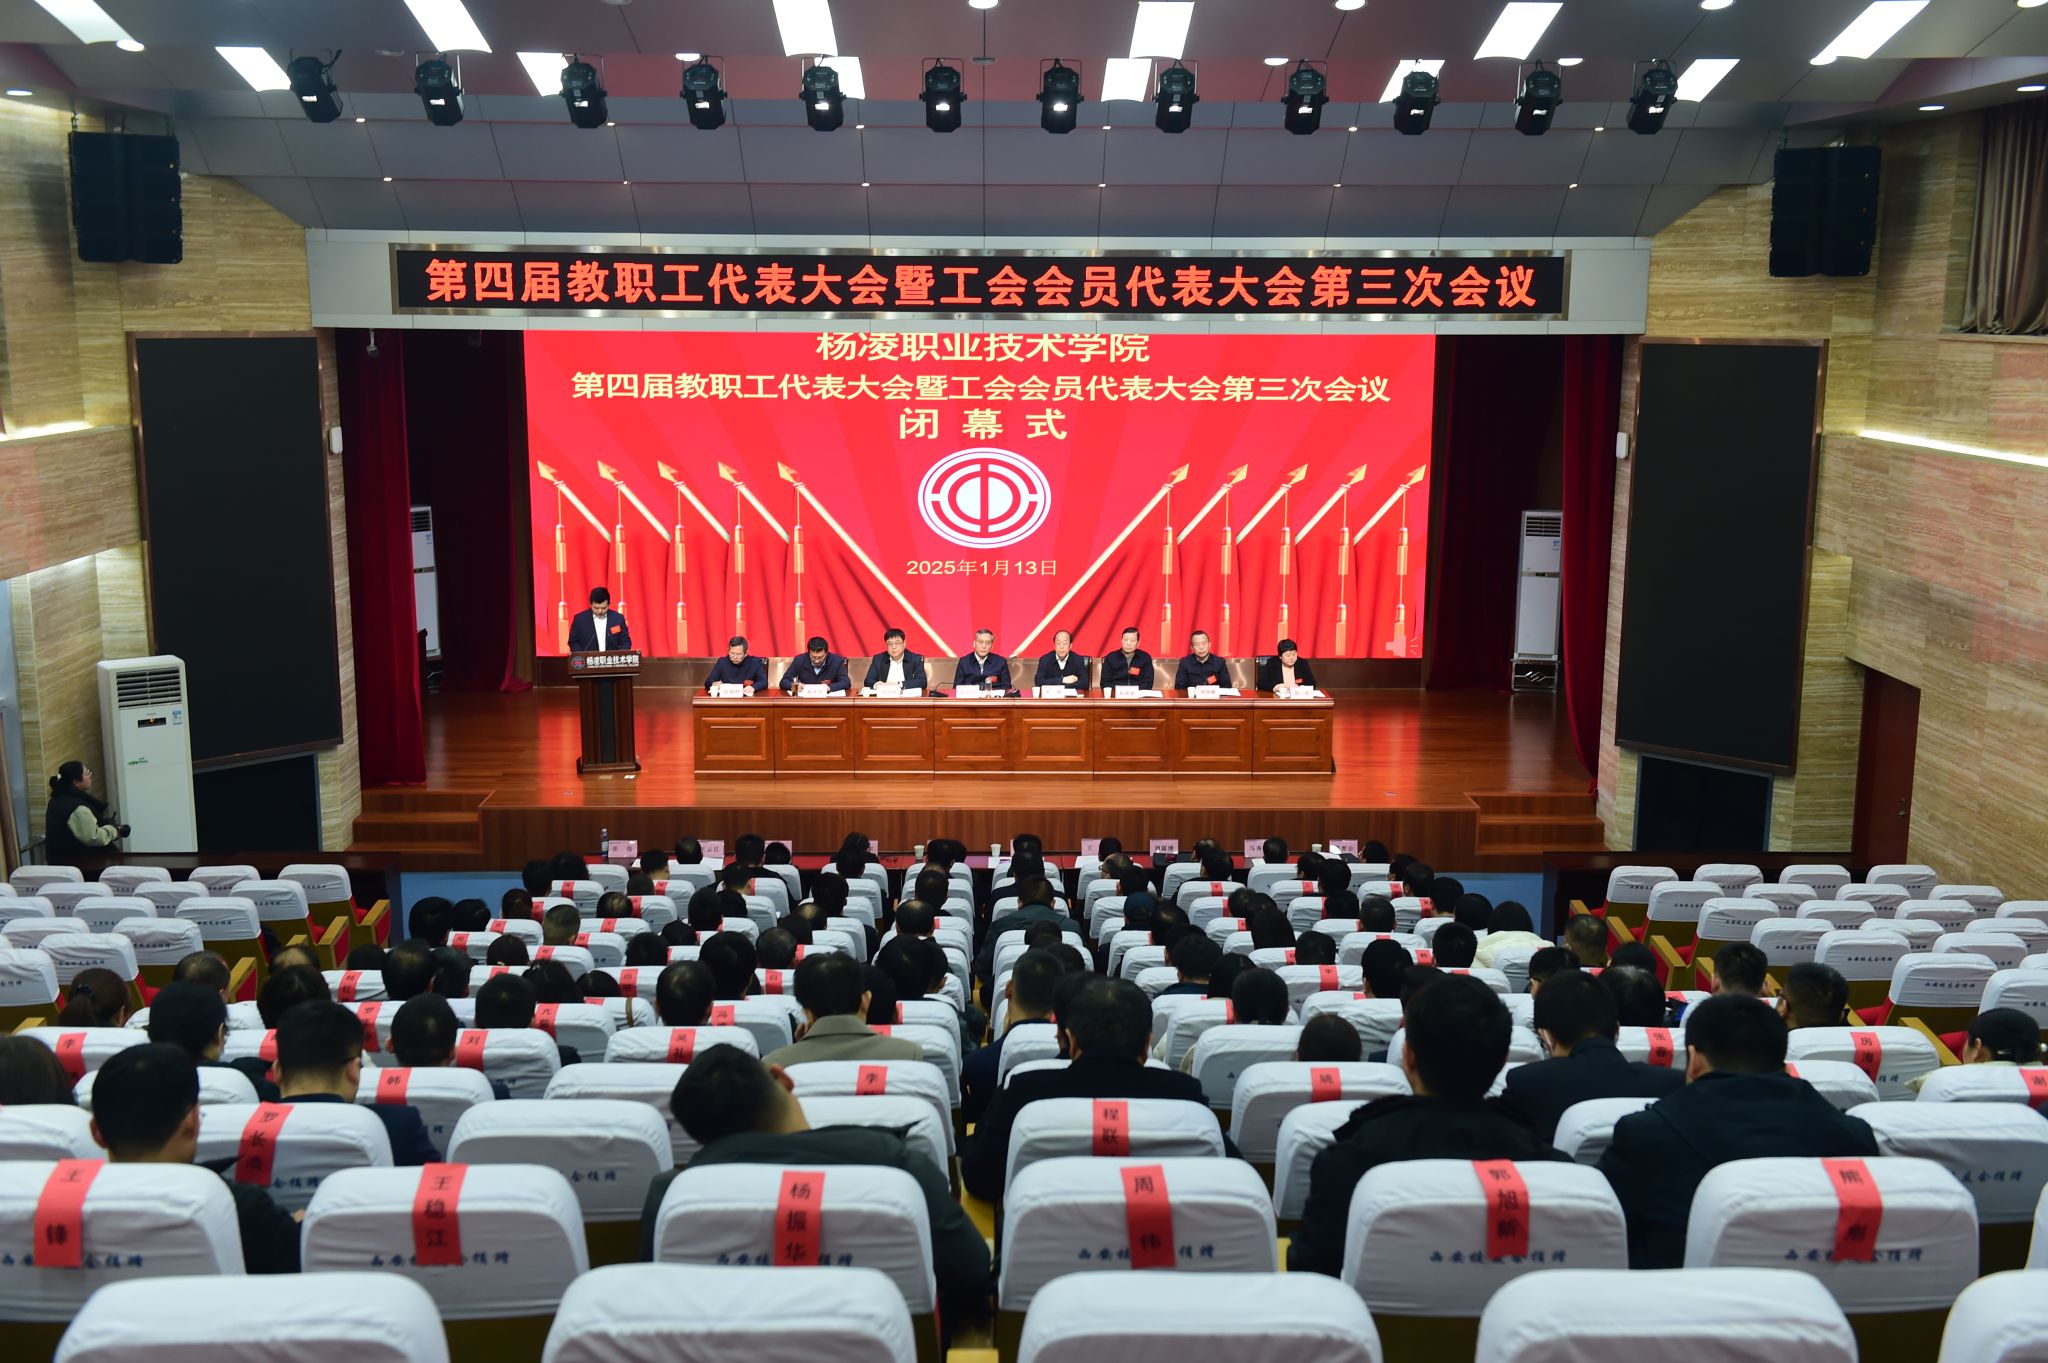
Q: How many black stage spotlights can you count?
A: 12